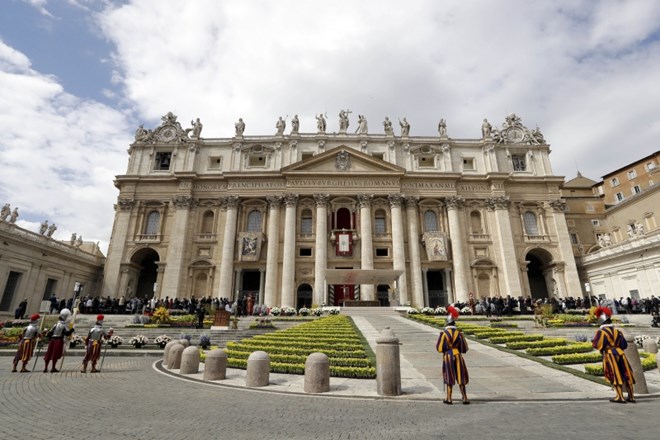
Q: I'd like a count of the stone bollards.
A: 11